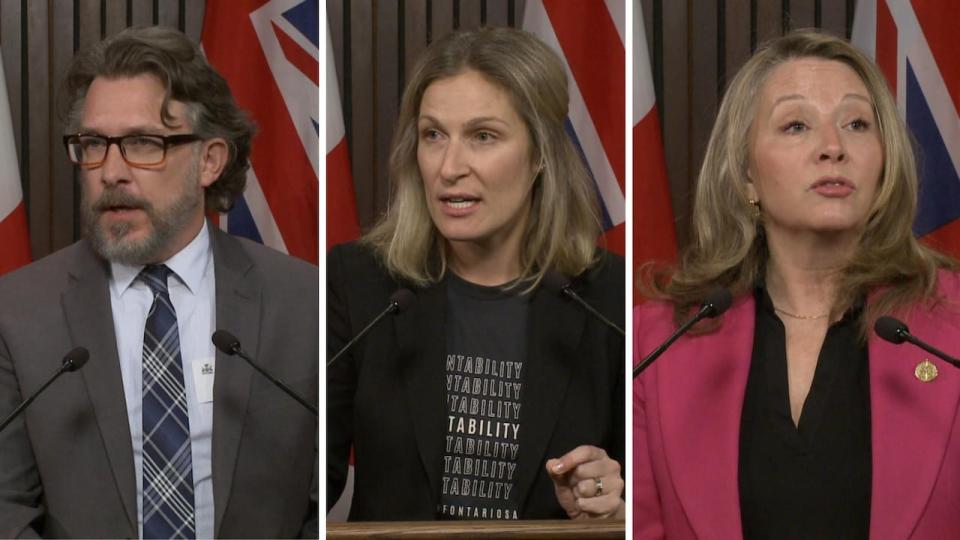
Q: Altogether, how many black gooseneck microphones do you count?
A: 6